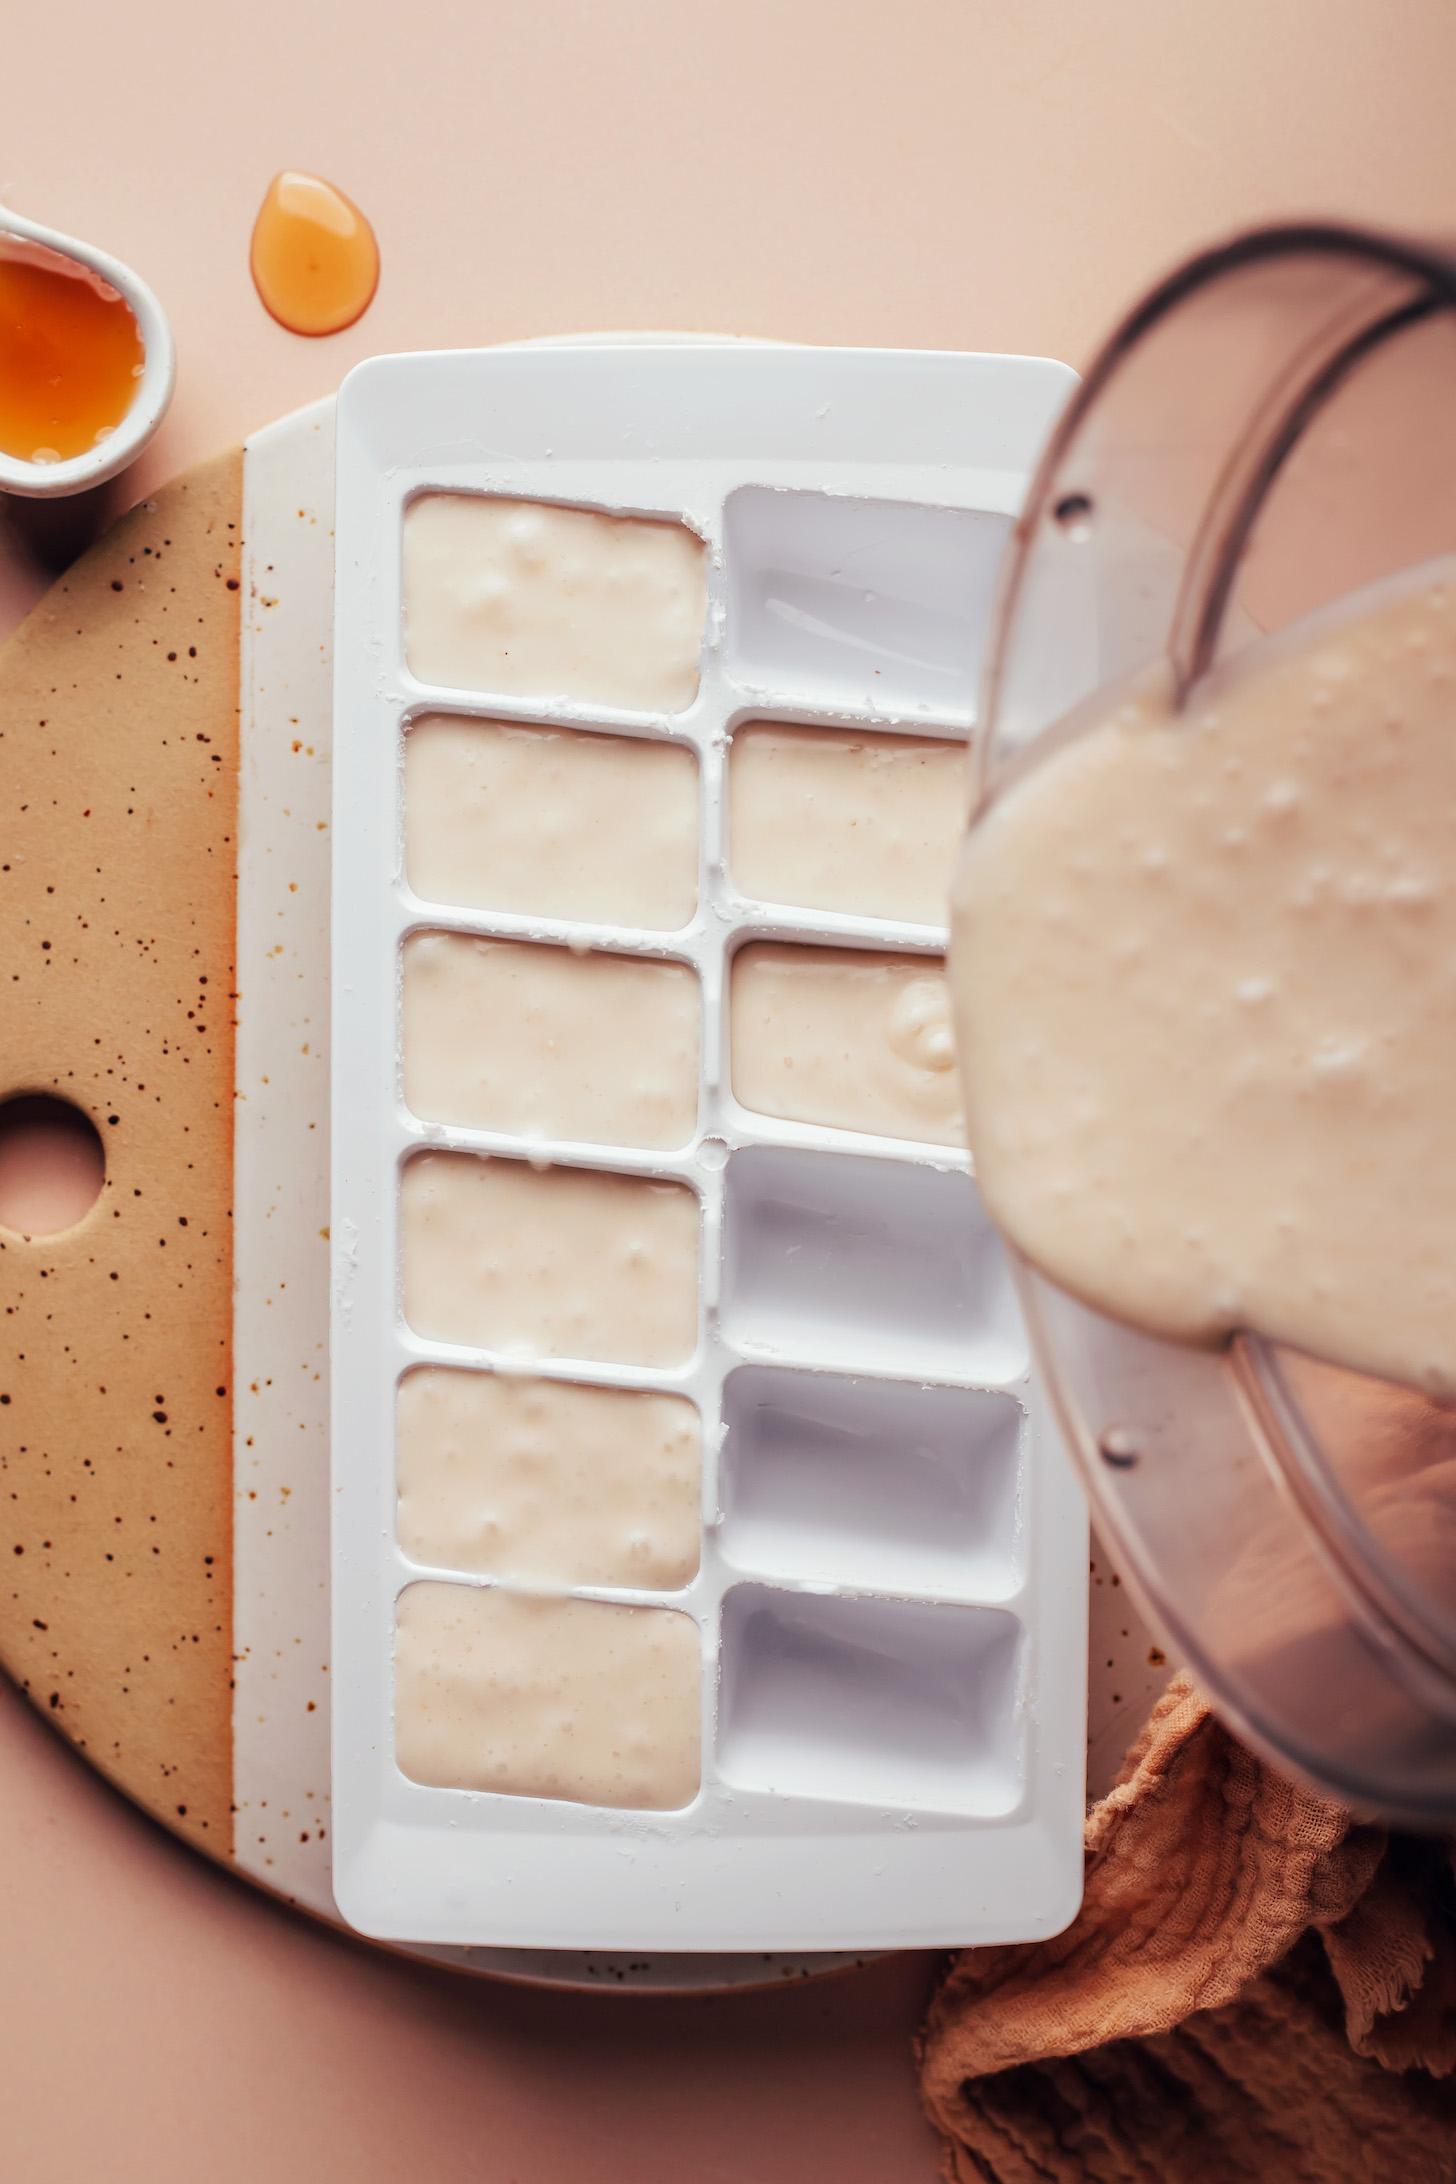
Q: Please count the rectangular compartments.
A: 12